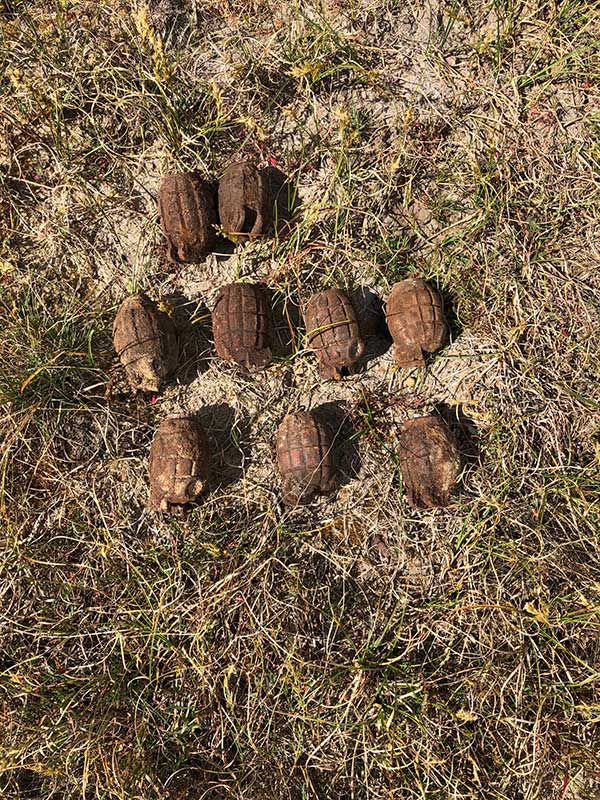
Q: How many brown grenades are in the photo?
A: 9